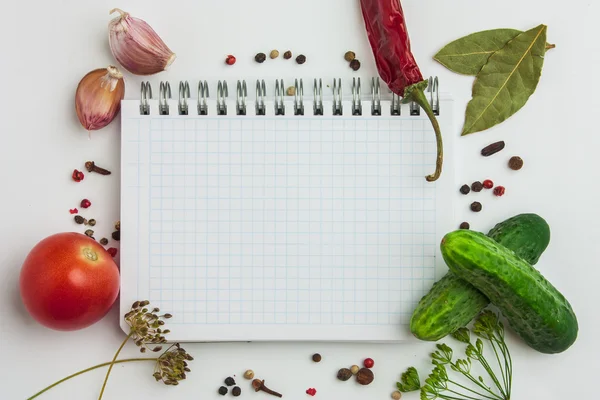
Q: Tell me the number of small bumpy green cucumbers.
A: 2